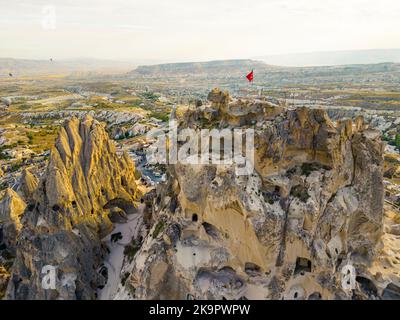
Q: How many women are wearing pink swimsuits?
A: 0